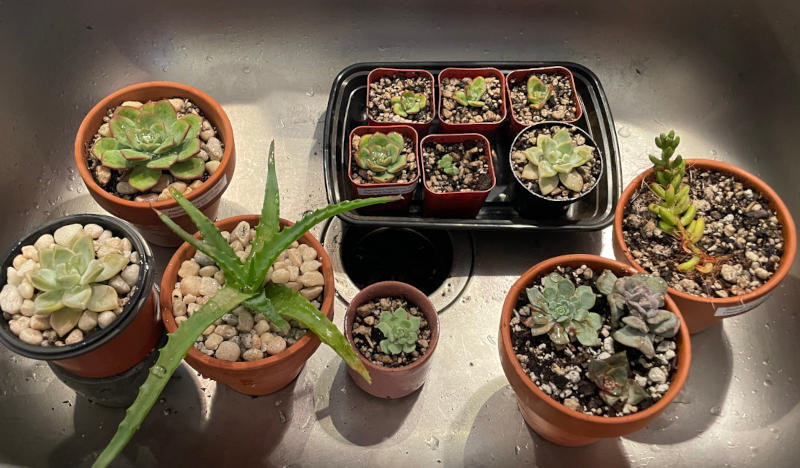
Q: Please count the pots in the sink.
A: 12